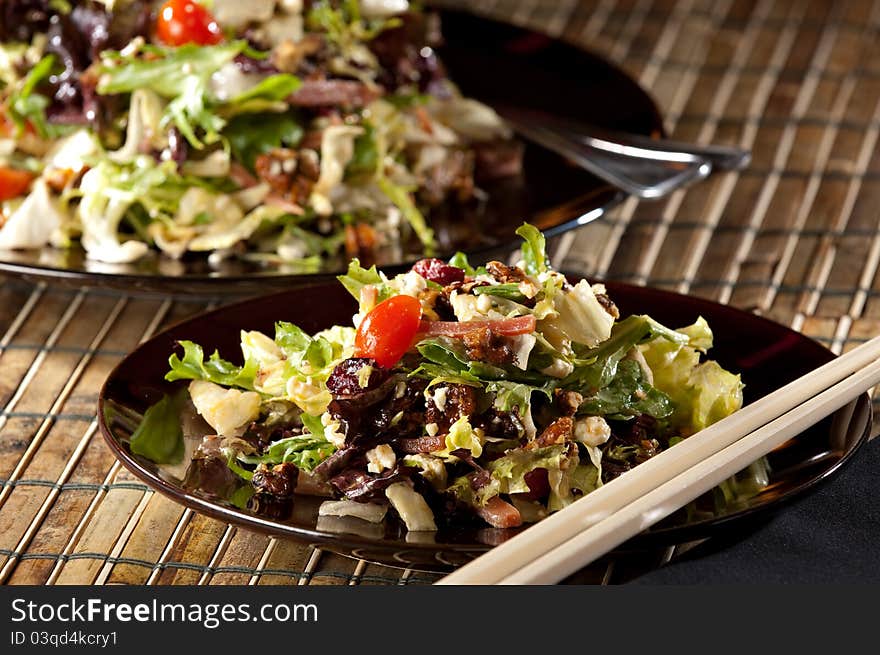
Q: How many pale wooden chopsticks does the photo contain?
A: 2